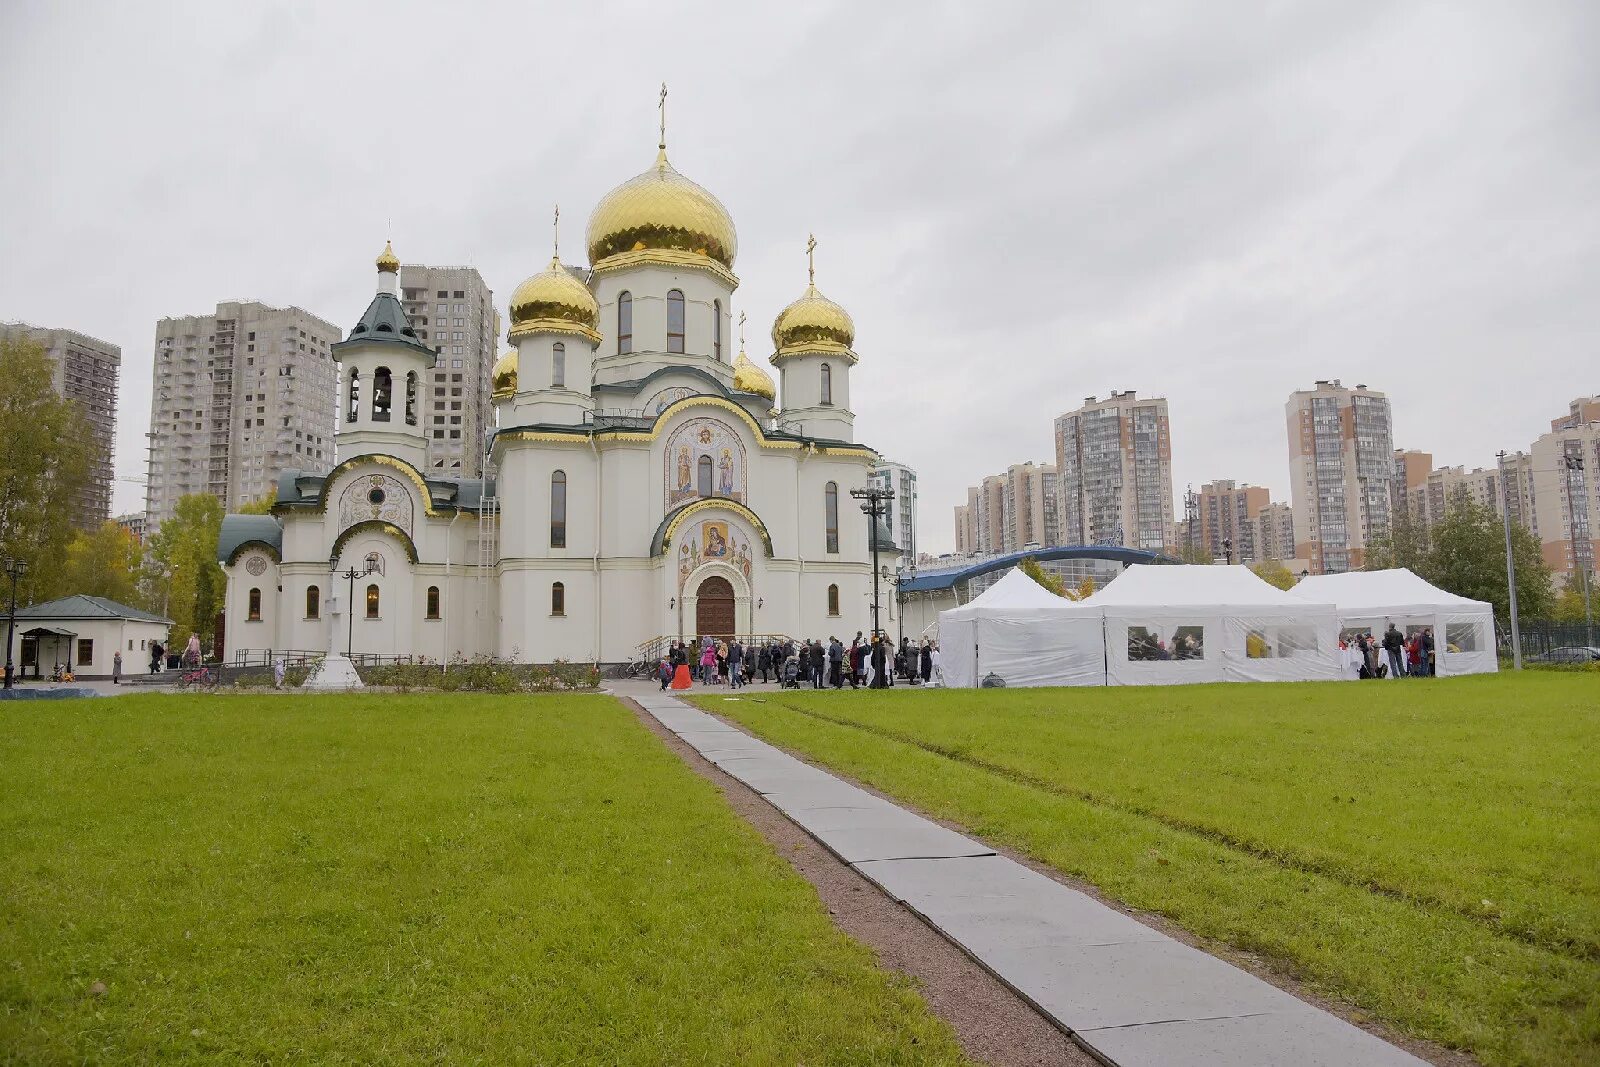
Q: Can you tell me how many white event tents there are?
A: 3